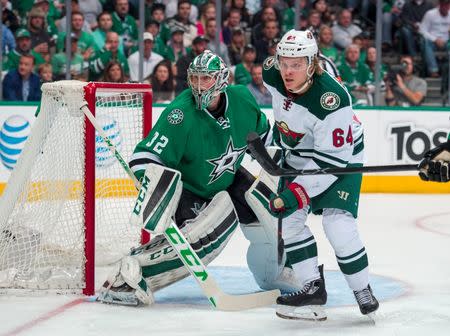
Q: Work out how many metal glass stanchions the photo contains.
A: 5